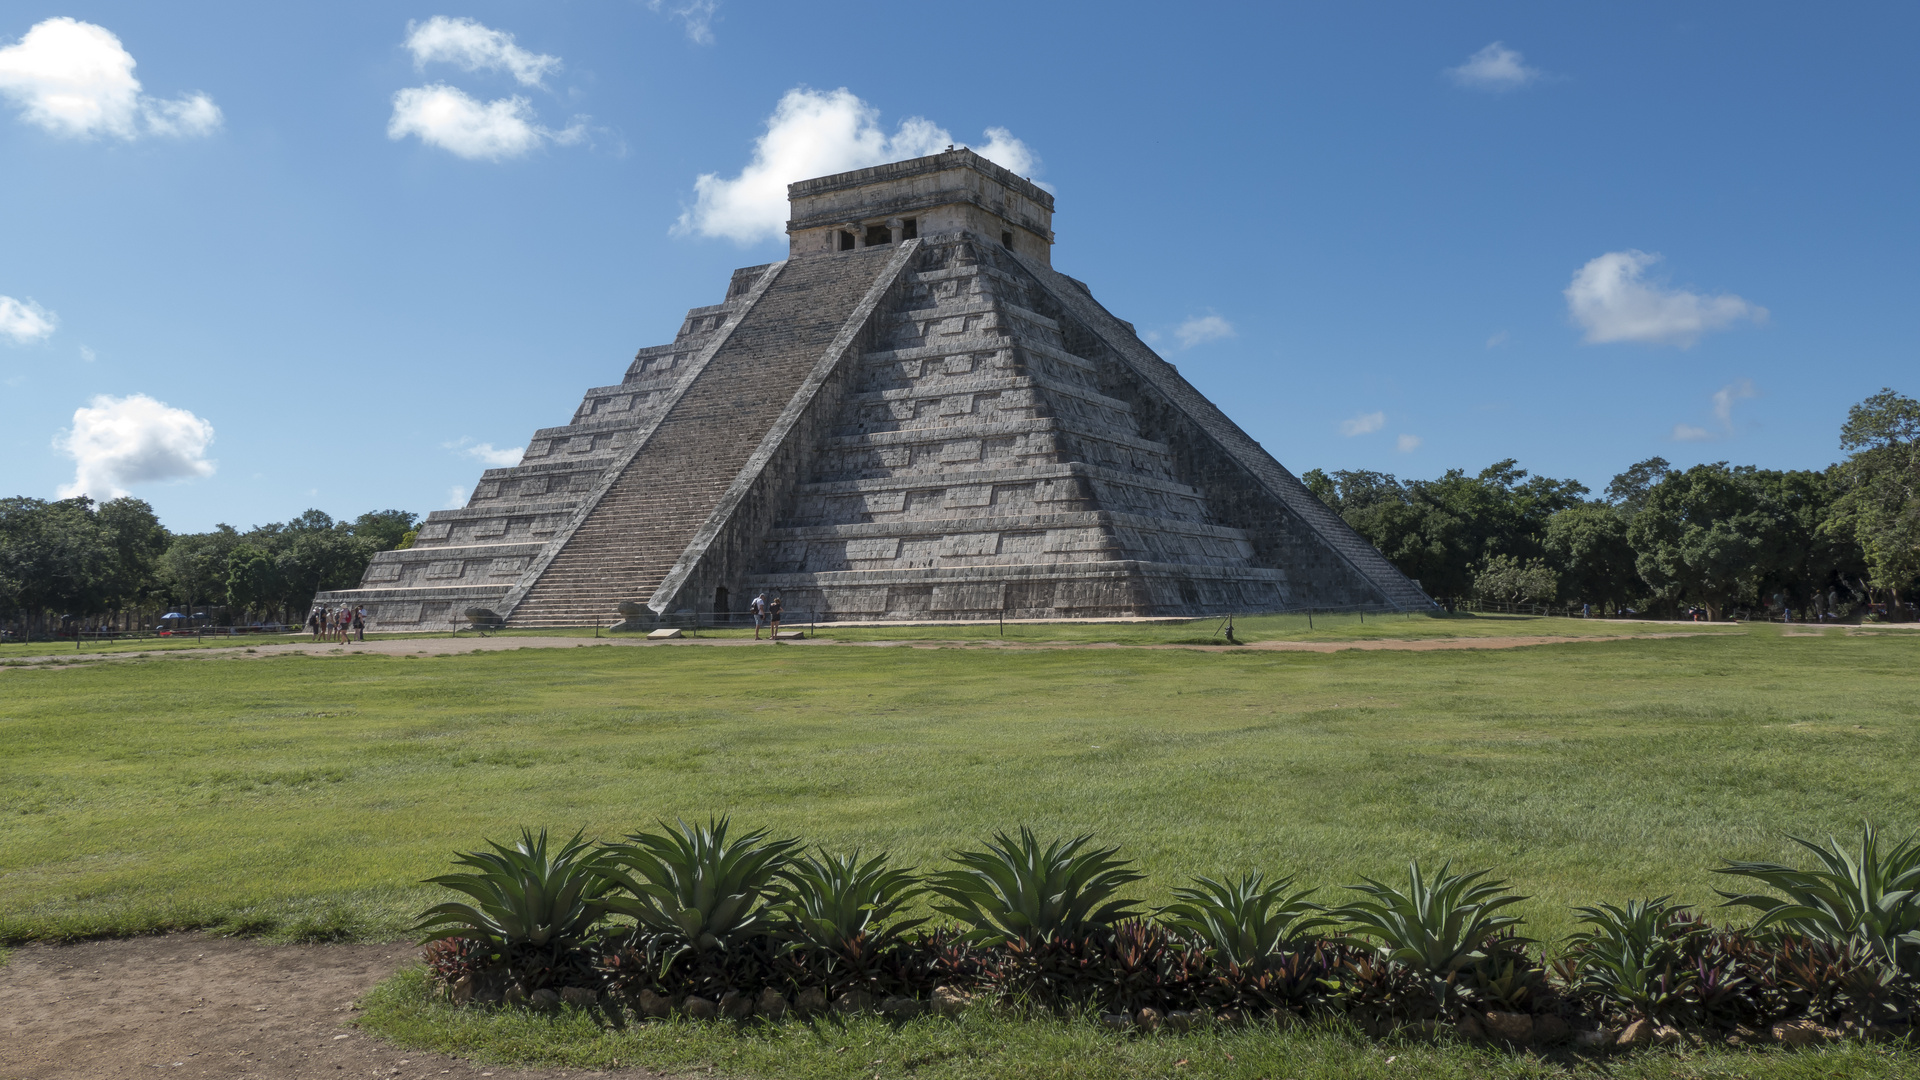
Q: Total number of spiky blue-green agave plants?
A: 8